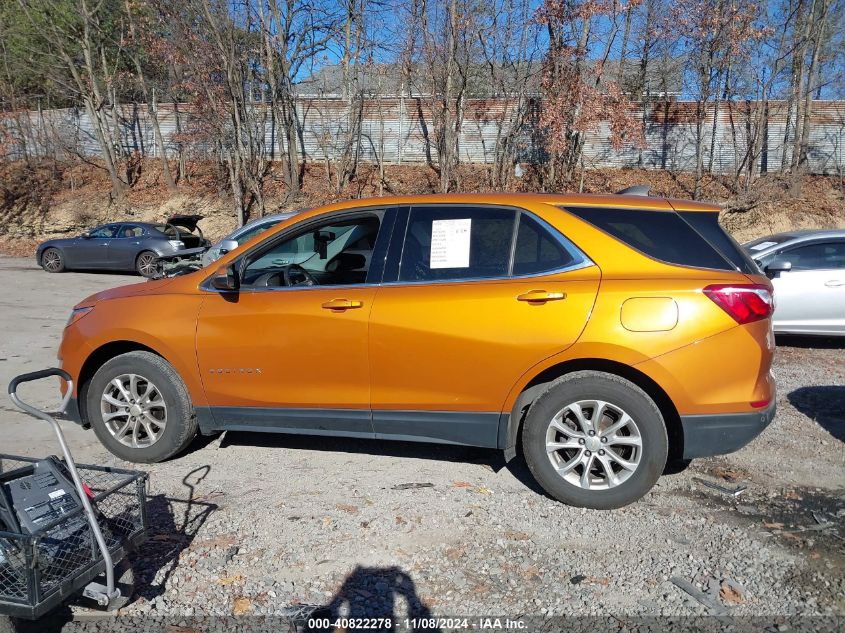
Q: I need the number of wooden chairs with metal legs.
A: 0